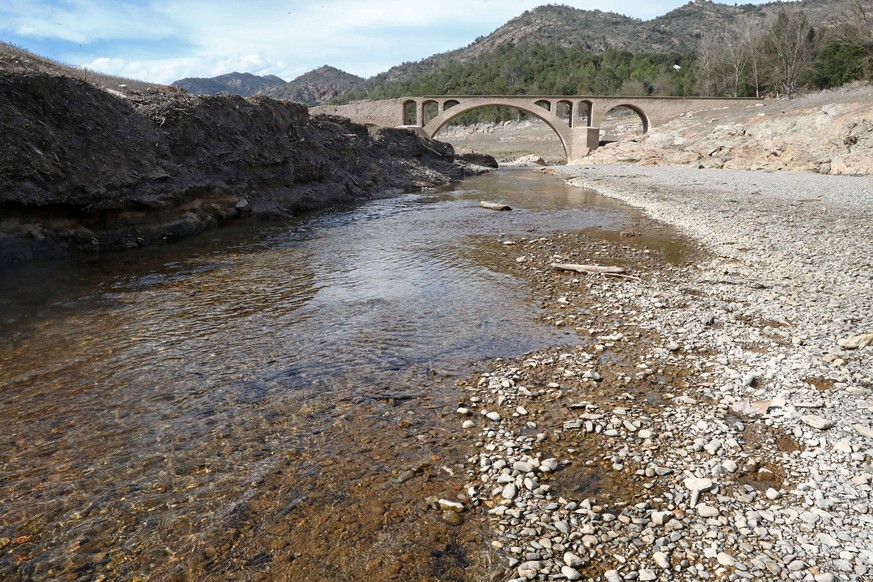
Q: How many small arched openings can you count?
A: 6